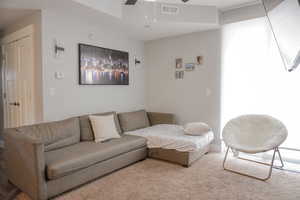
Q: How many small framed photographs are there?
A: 4